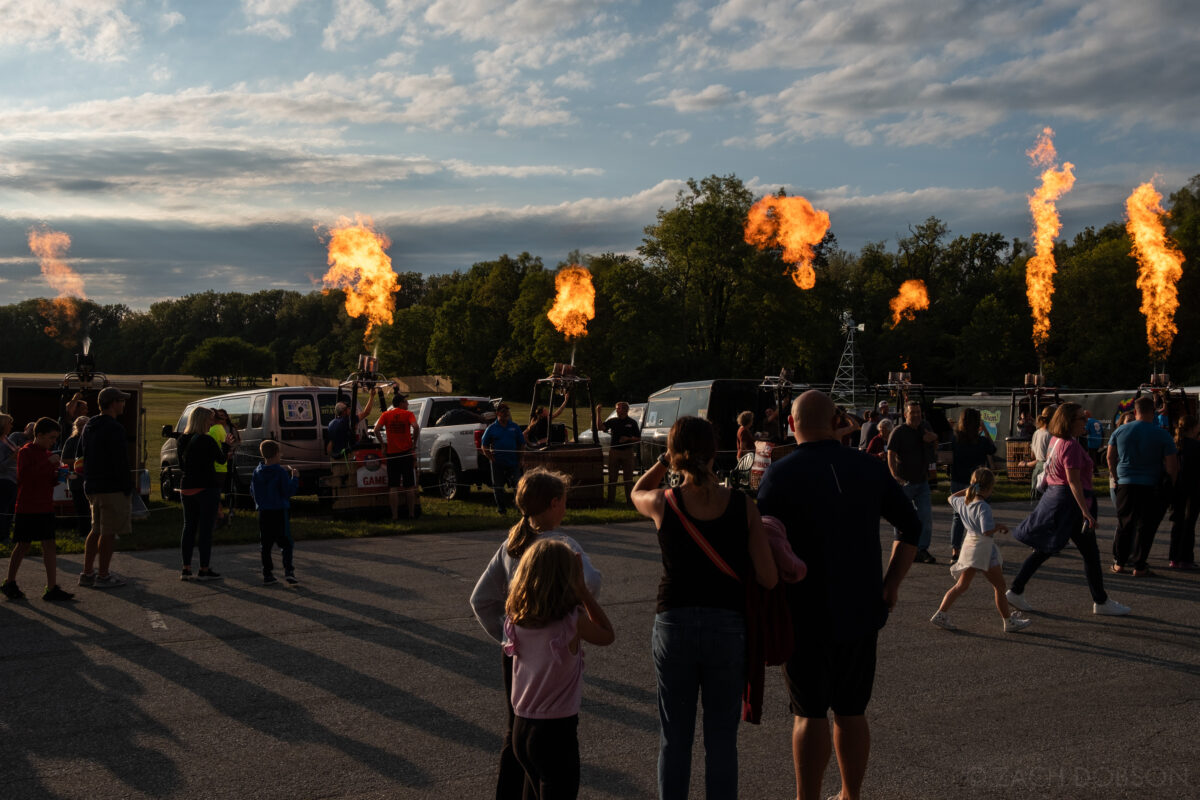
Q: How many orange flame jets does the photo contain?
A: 7